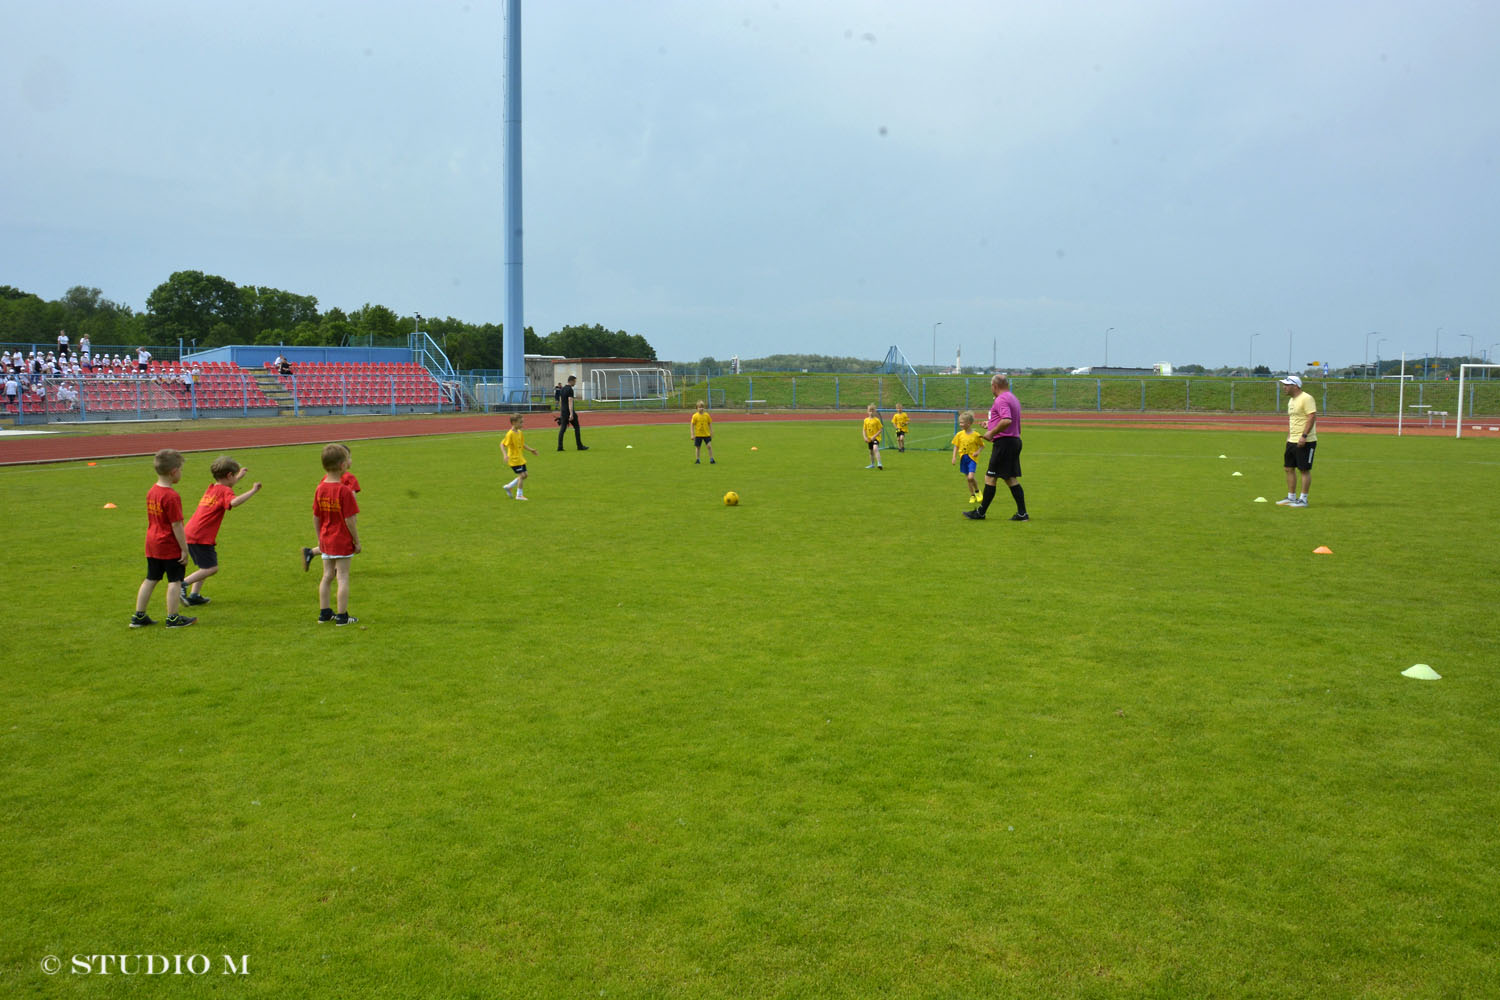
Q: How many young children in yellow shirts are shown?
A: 5